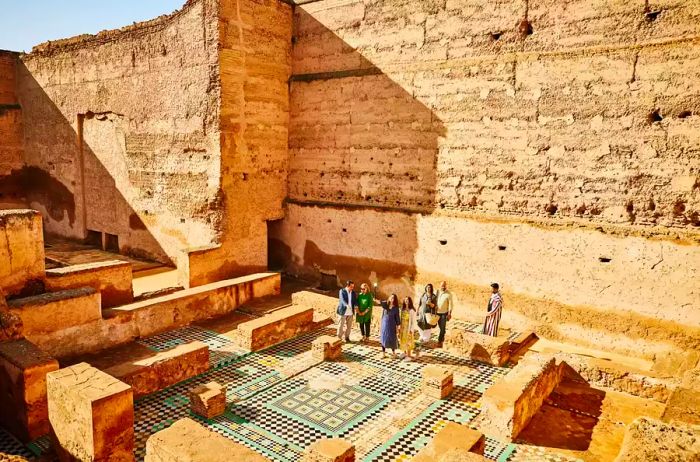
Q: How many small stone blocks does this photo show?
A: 4